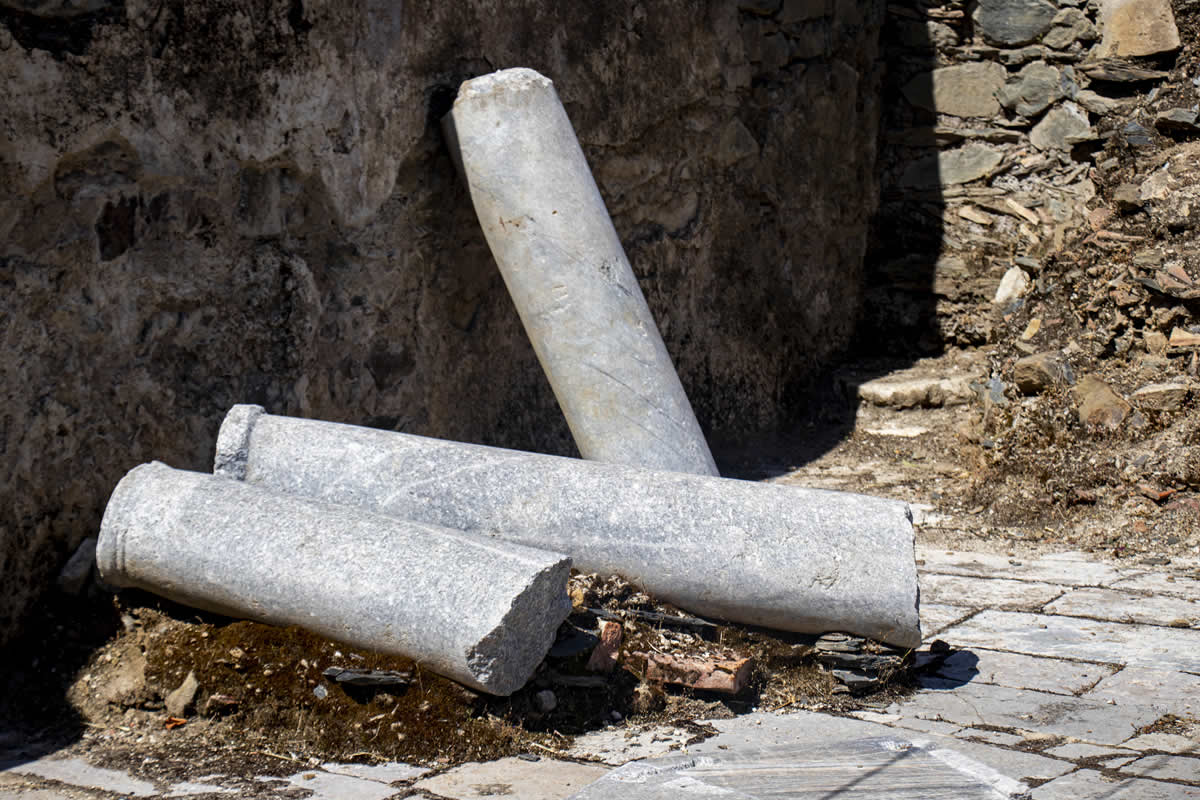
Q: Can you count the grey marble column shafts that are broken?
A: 3